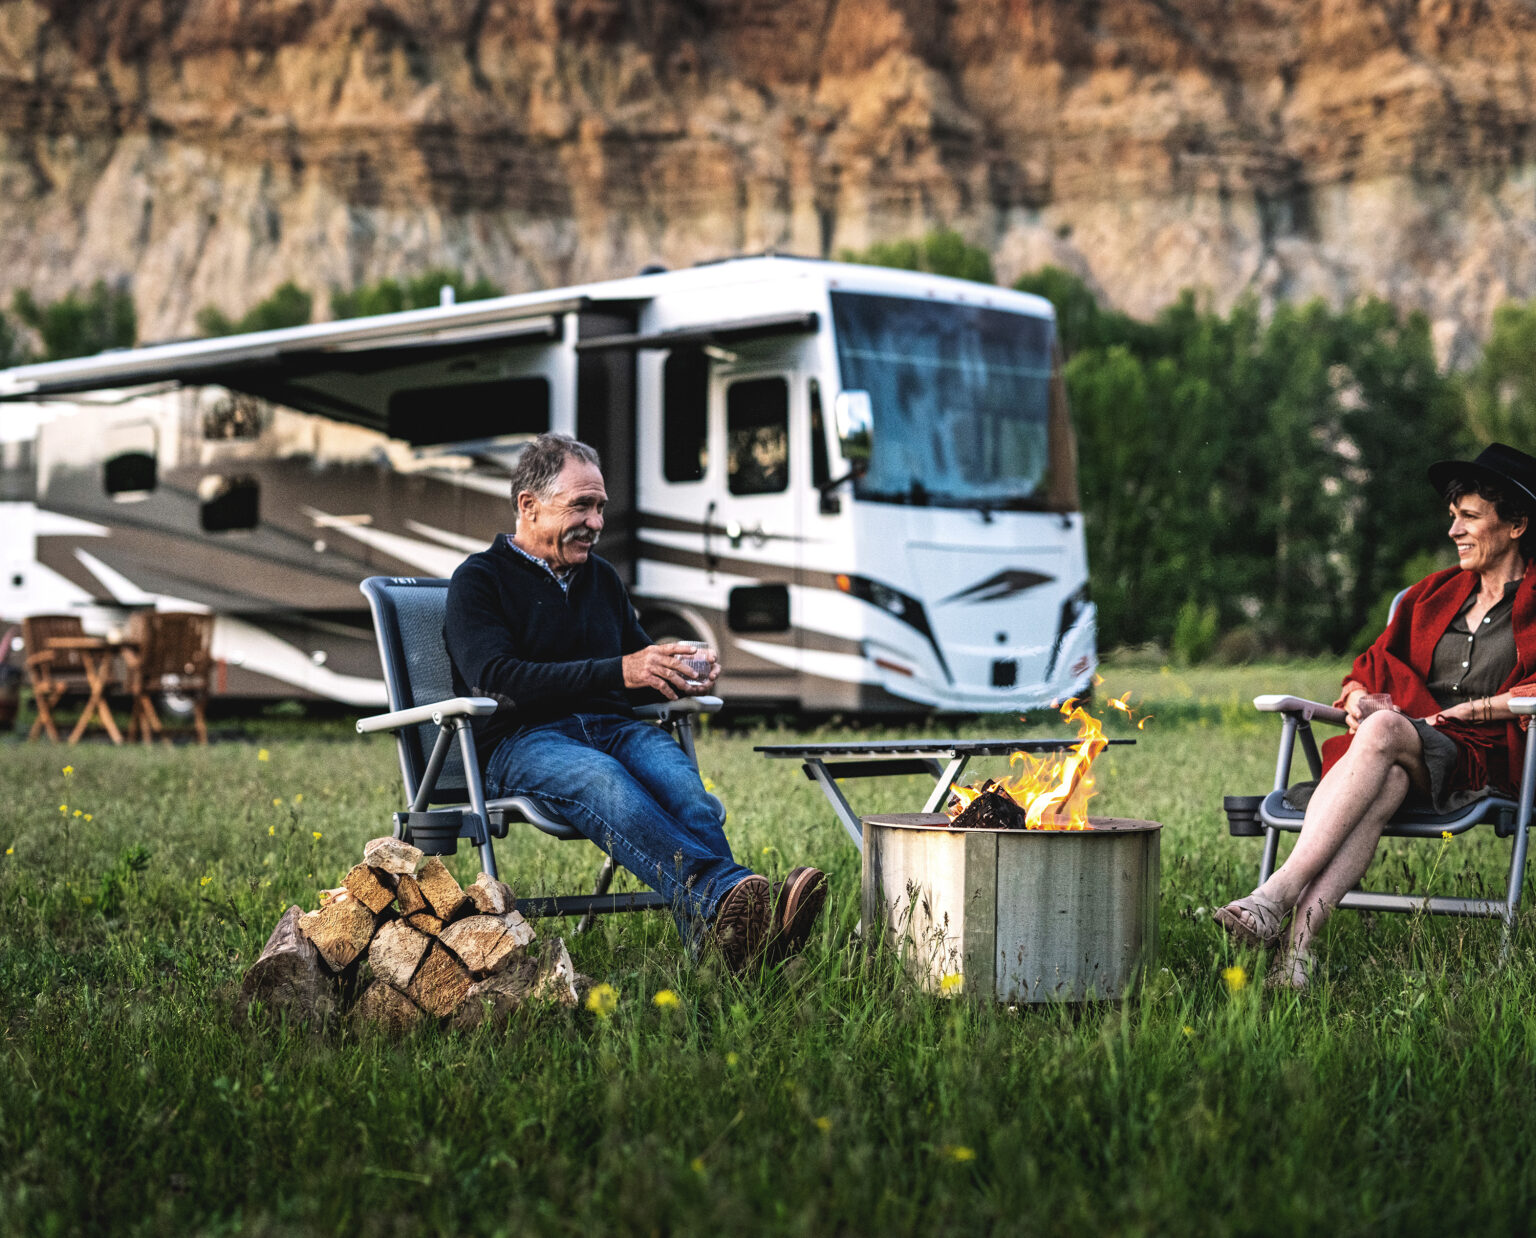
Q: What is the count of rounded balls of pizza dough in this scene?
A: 0